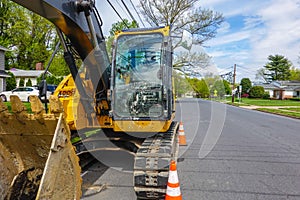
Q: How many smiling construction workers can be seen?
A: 0